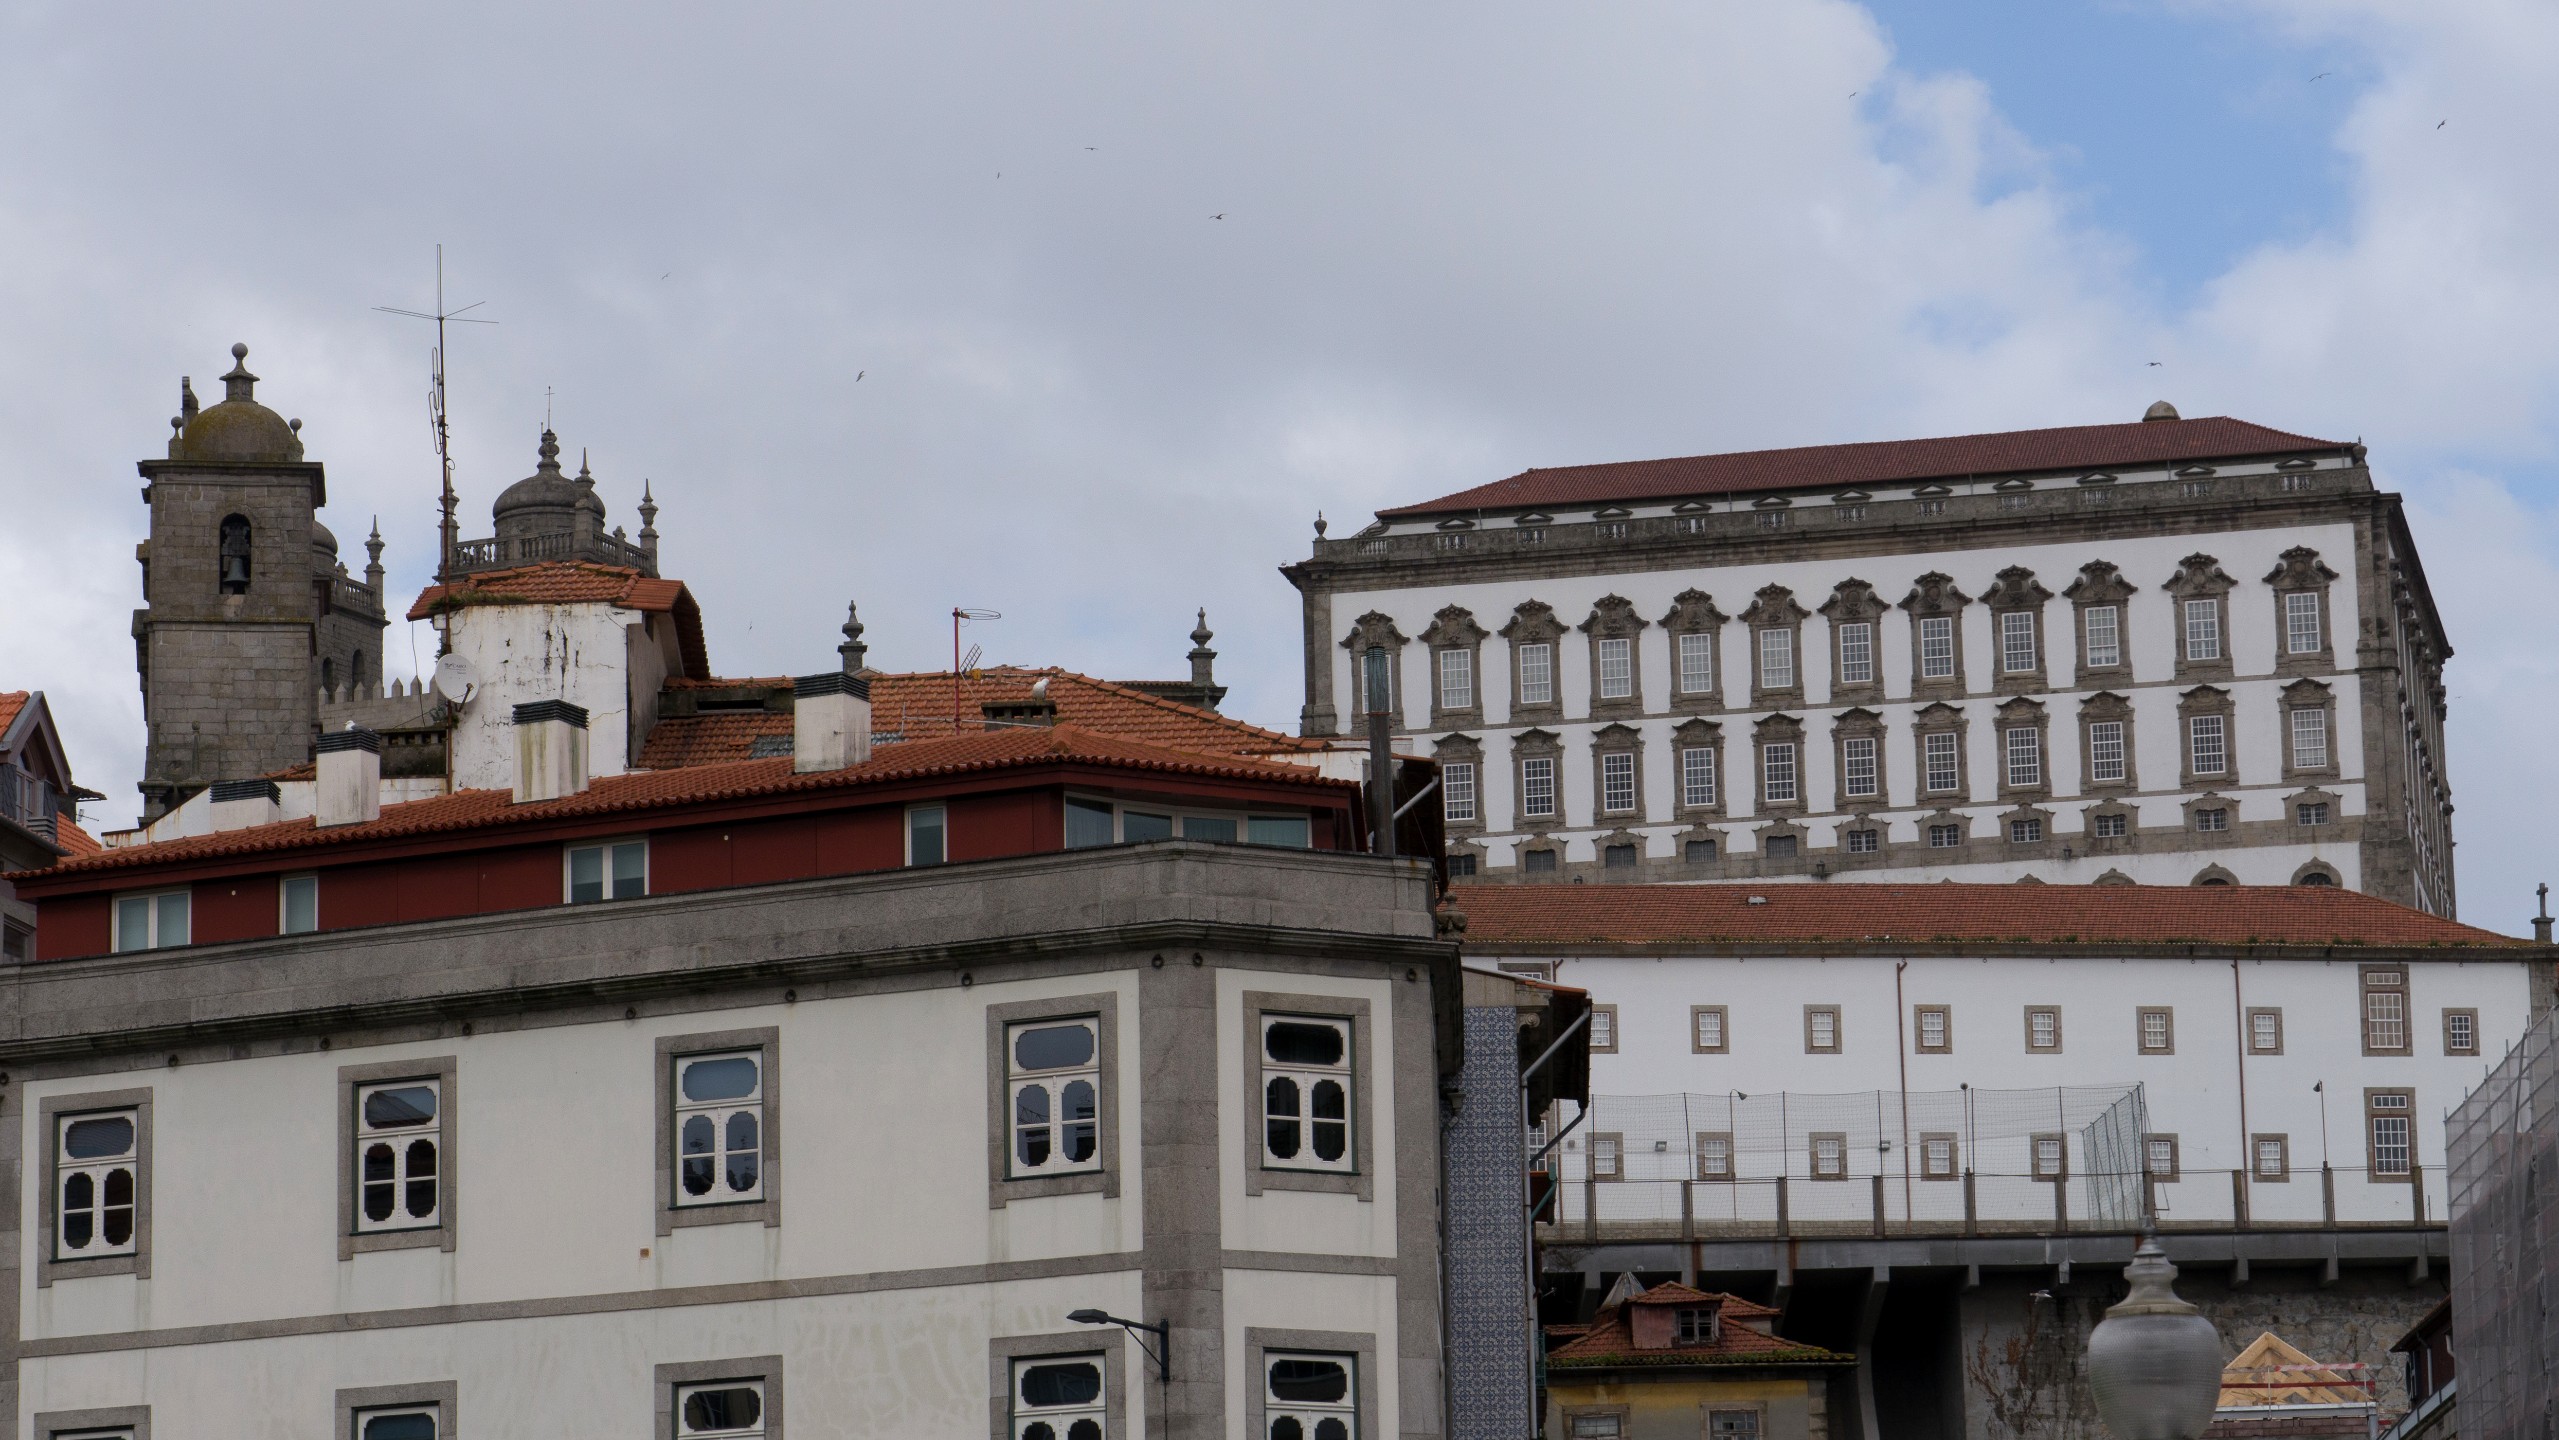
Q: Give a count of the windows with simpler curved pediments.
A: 11